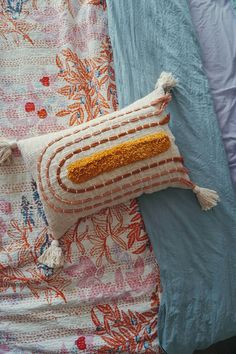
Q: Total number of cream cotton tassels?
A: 4